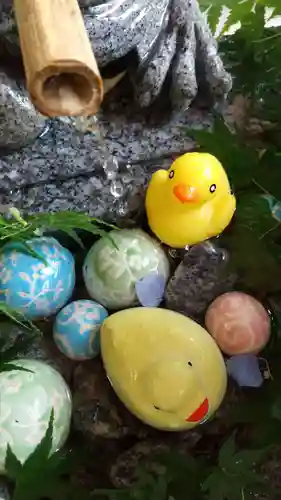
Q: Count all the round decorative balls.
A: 5